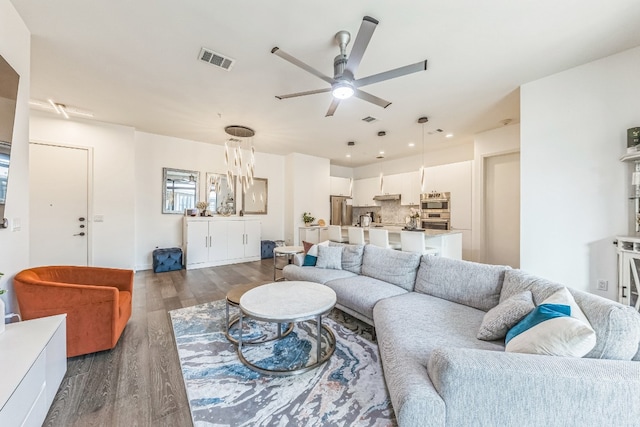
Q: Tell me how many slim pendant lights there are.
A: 3